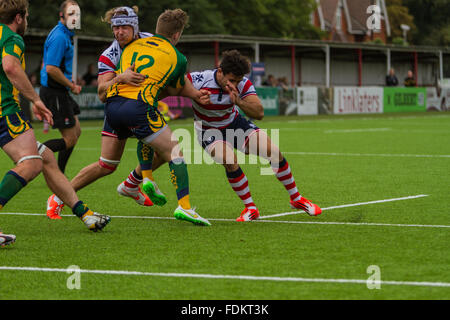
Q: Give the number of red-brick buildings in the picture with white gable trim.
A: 1